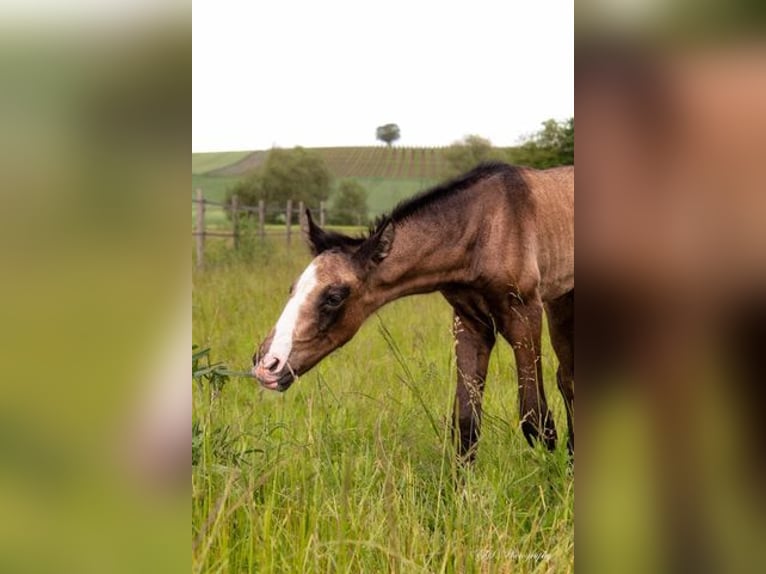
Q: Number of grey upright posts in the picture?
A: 6